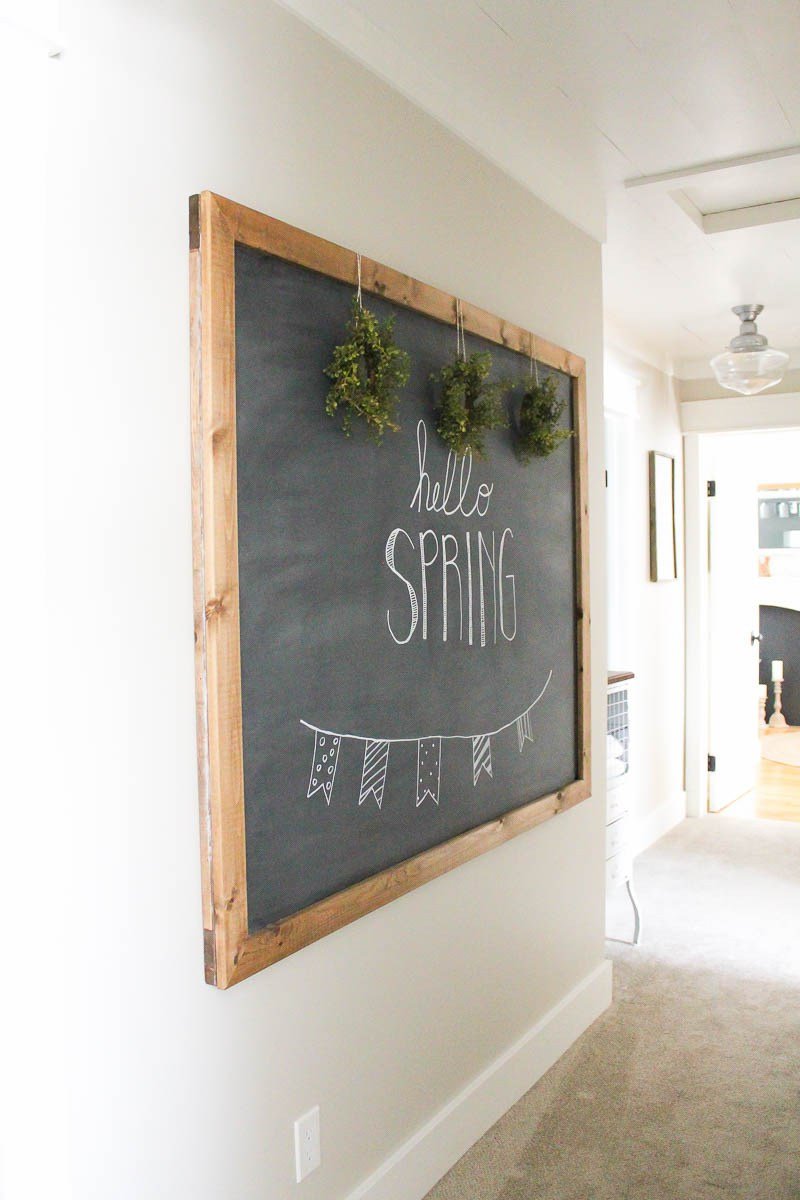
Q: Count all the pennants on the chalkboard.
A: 5